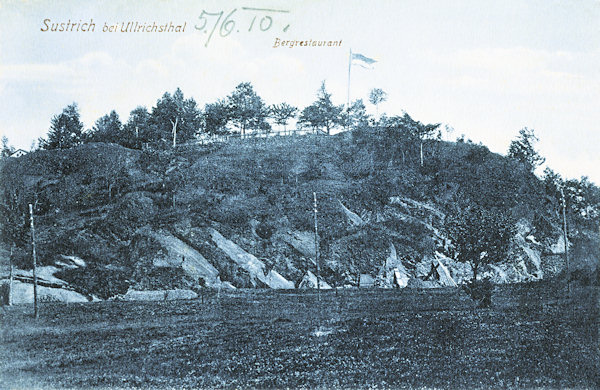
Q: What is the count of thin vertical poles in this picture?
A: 4